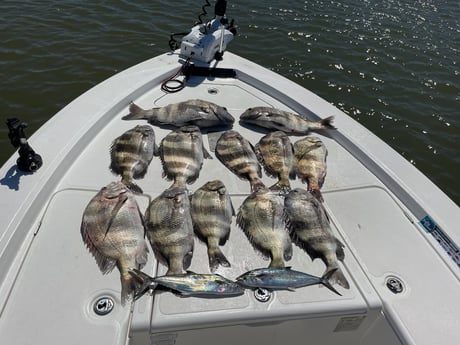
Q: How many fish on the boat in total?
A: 14